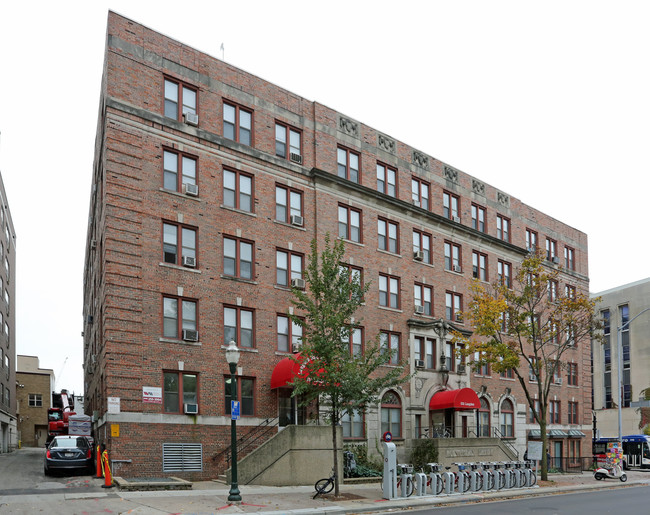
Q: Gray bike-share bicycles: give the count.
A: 9